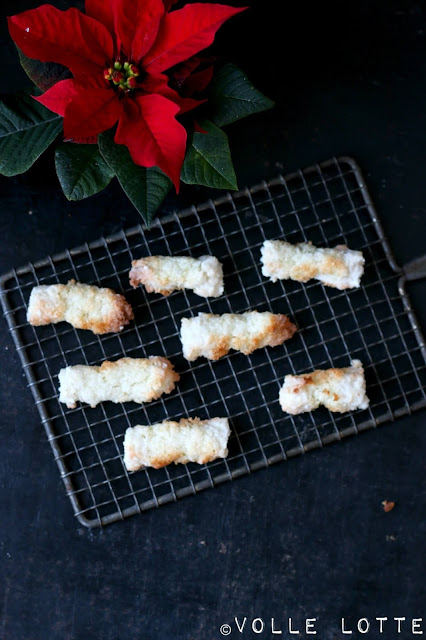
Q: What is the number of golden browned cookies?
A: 7